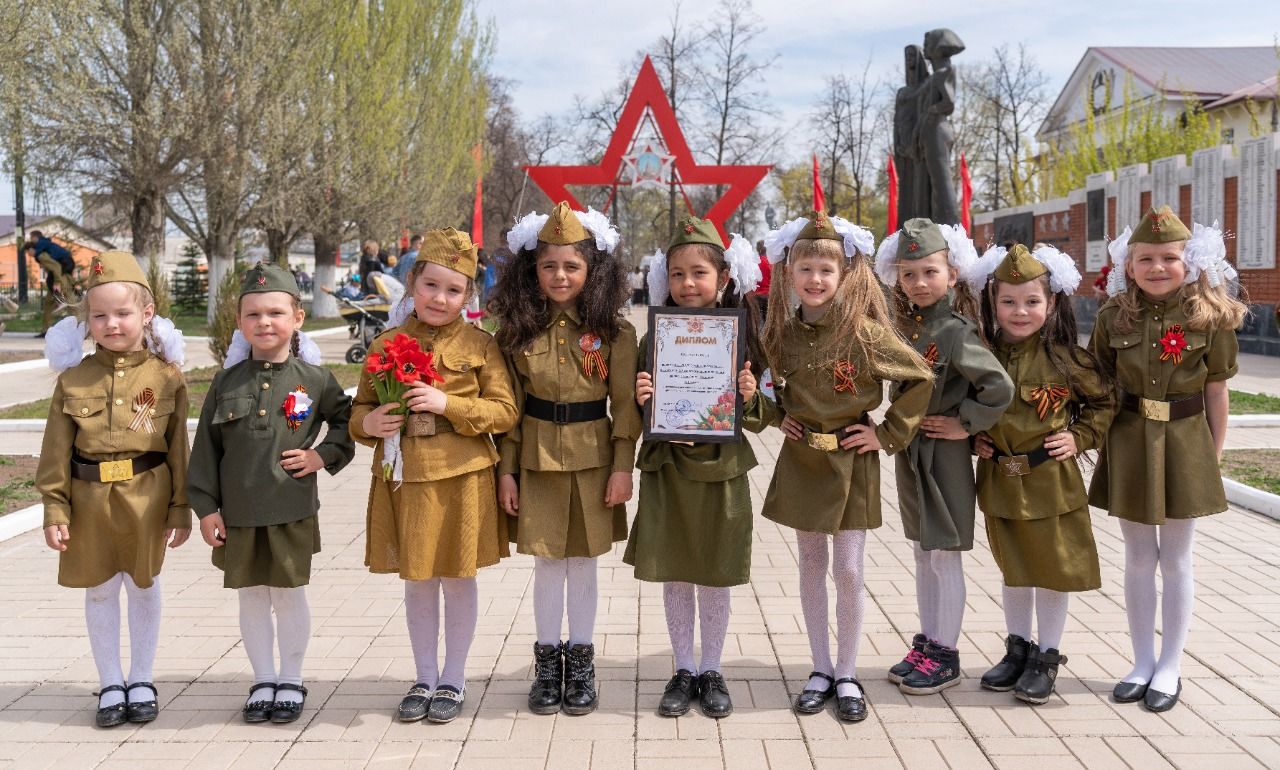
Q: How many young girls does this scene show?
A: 9